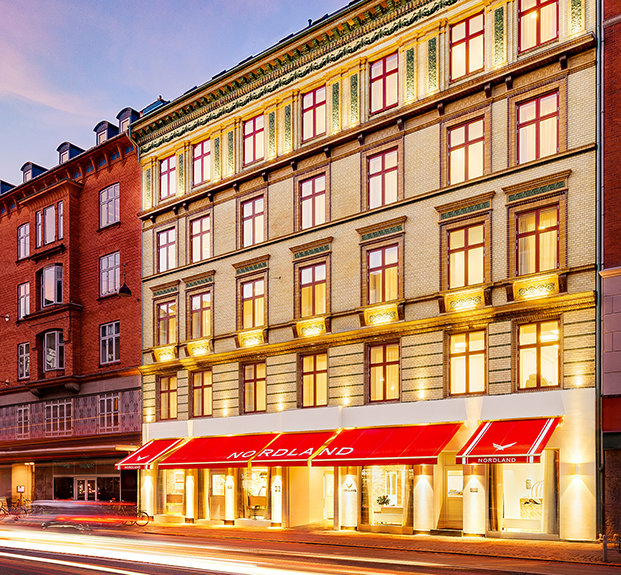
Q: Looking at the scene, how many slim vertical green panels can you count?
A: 12